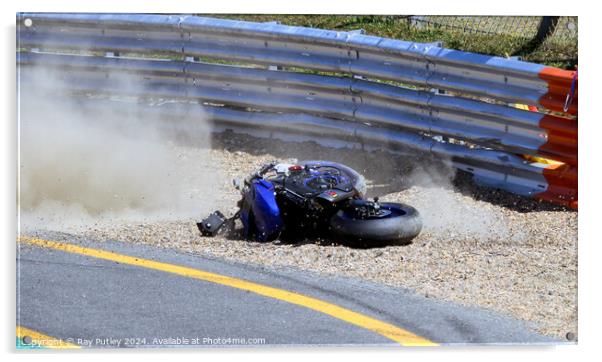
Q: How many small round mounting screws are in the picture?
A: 4